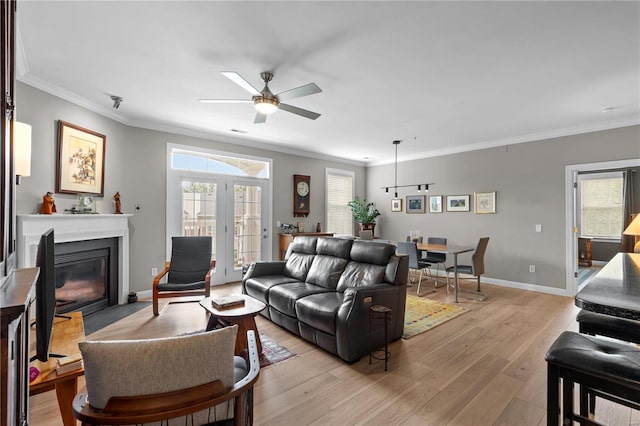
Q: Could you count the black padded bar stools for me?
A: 2